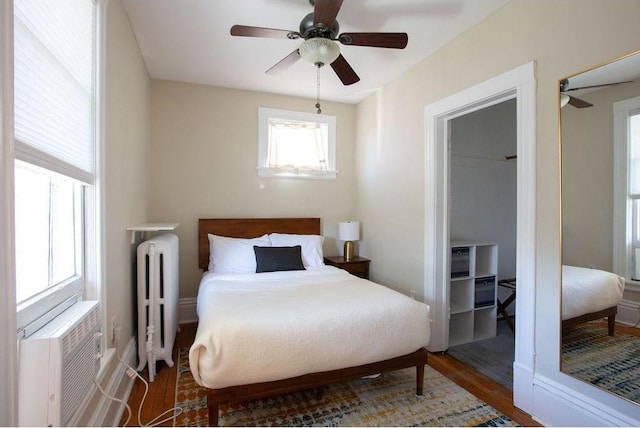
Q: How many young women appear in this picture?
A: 0